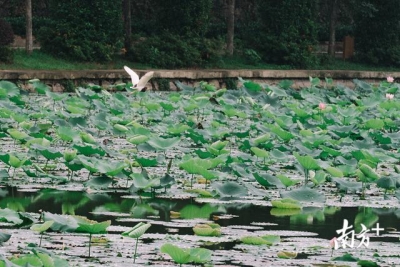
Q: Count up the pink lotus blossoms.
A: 4